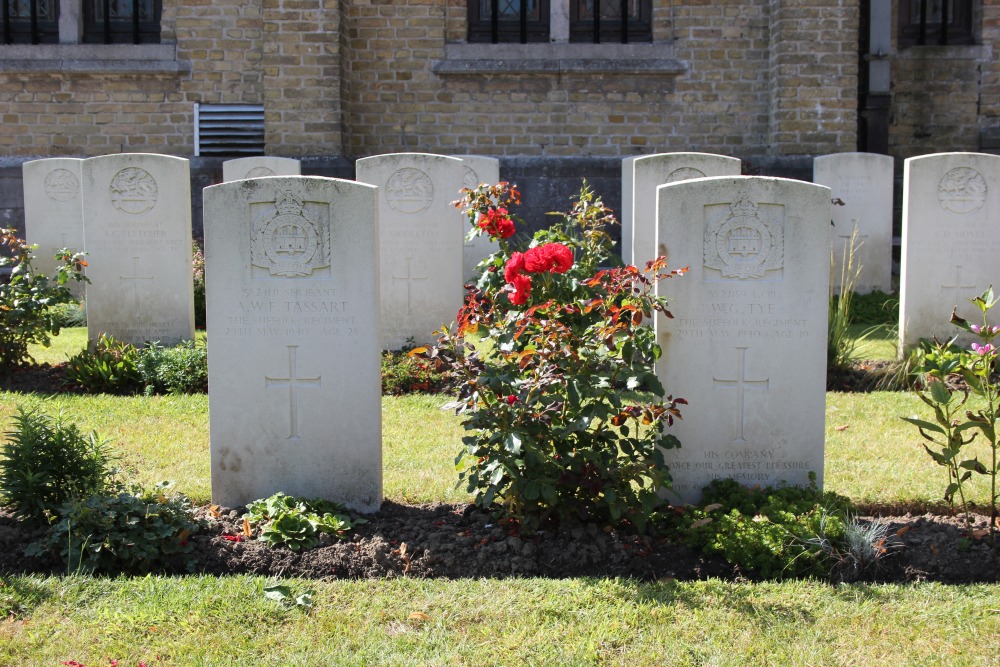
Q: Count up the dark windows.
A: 5